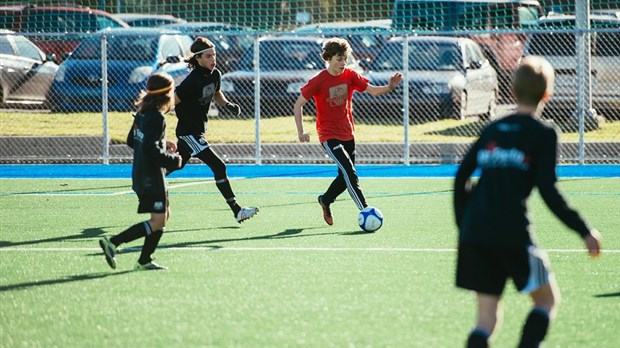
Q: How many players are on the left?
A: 2